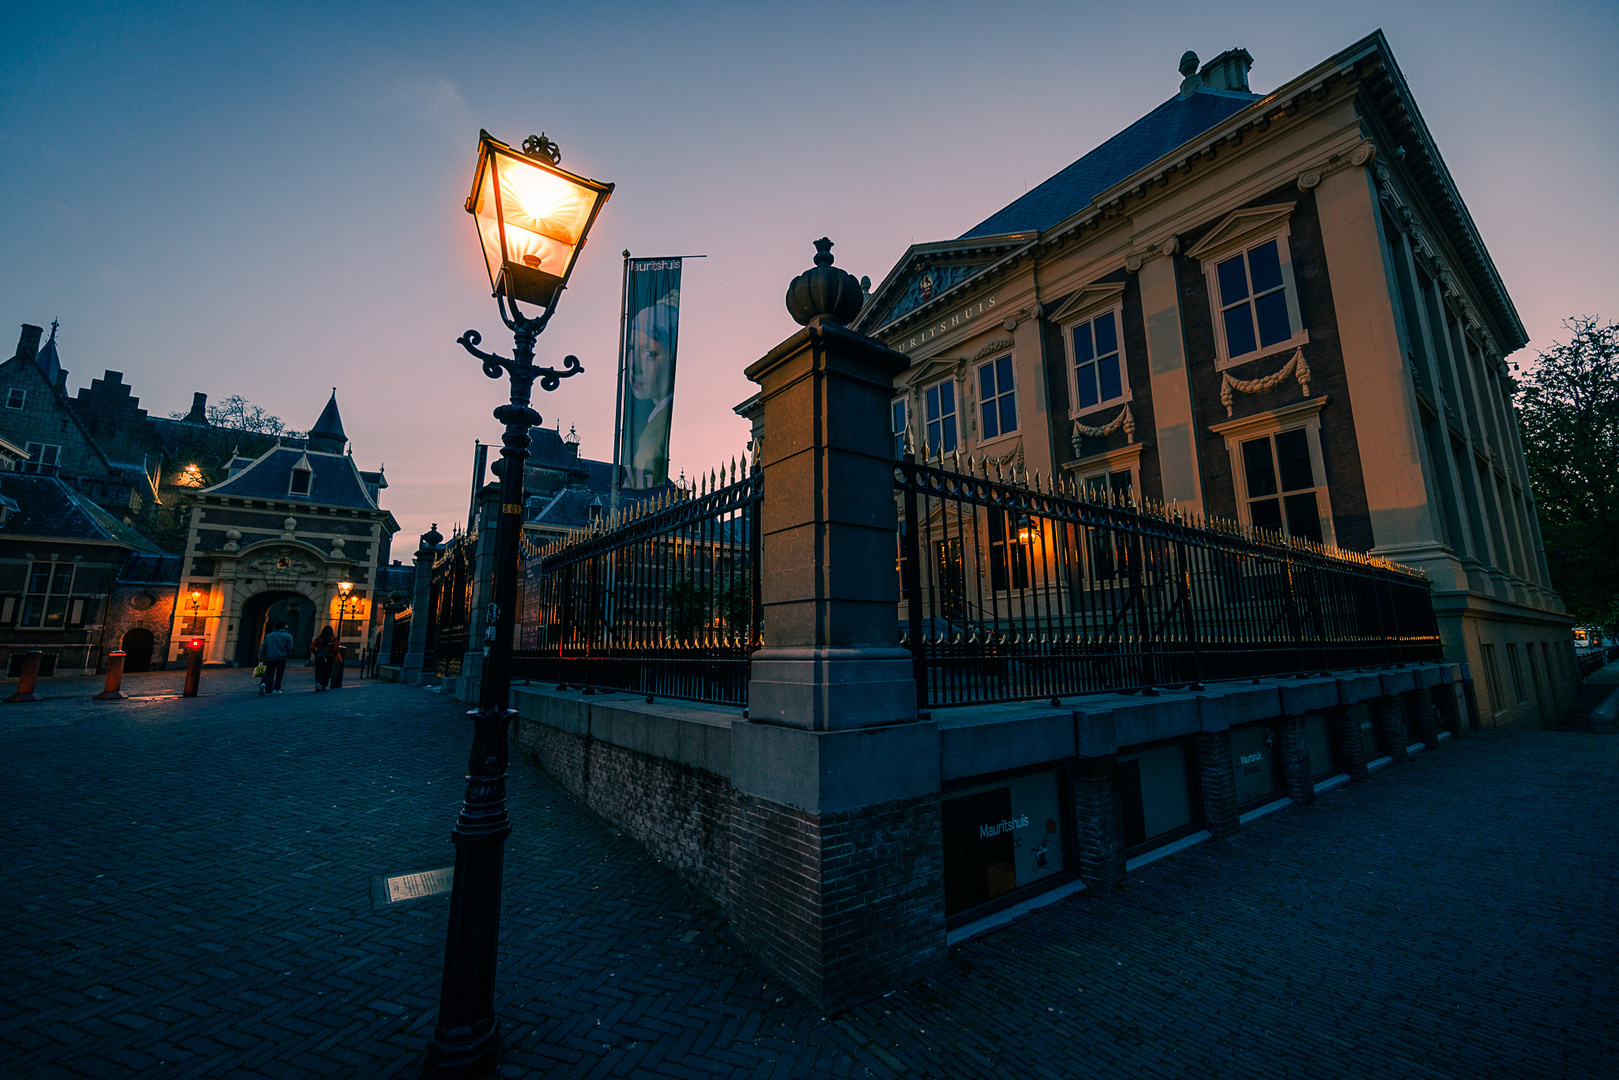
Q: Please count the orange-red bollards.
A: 3